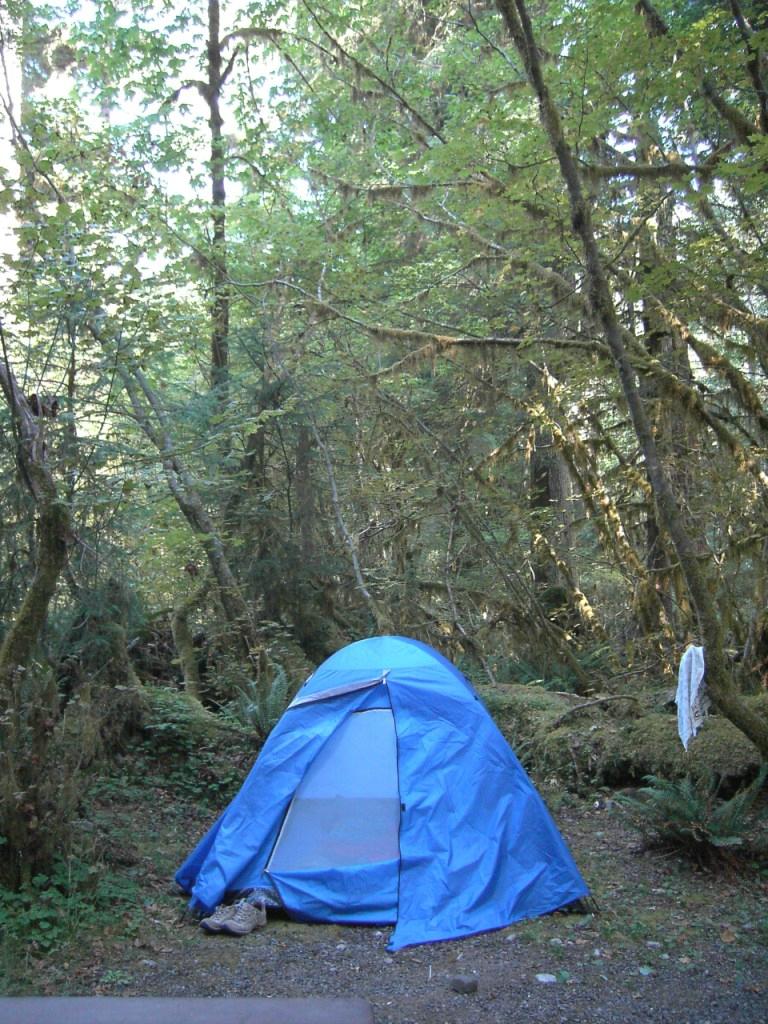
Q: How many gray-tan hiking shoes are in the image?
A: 2